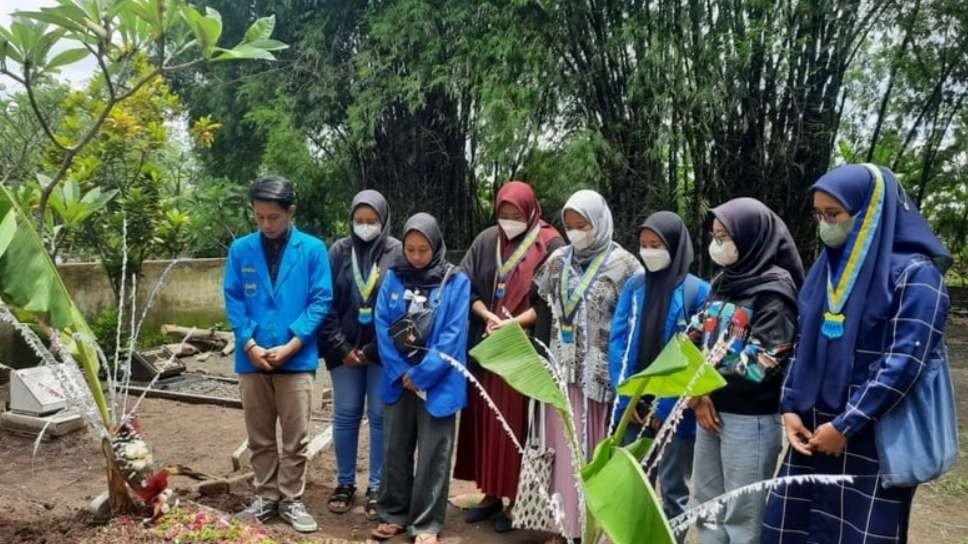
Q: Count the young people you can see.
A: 8